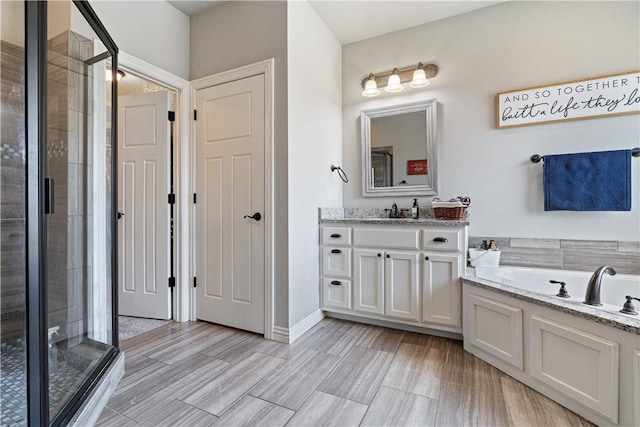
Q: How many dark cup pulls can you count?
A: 4